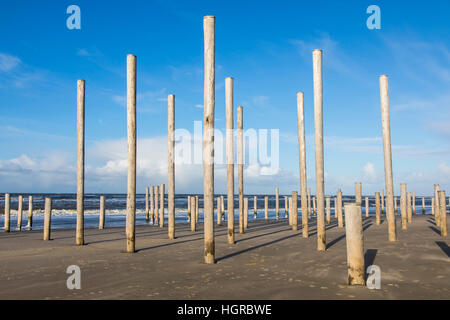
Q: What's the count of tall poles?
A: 9